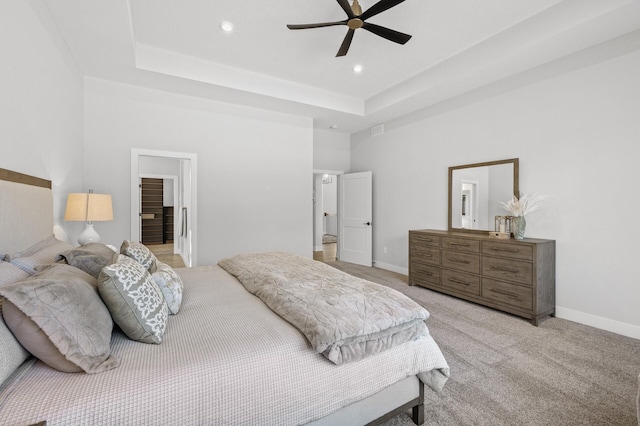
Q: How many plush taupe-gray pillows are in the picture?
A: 2